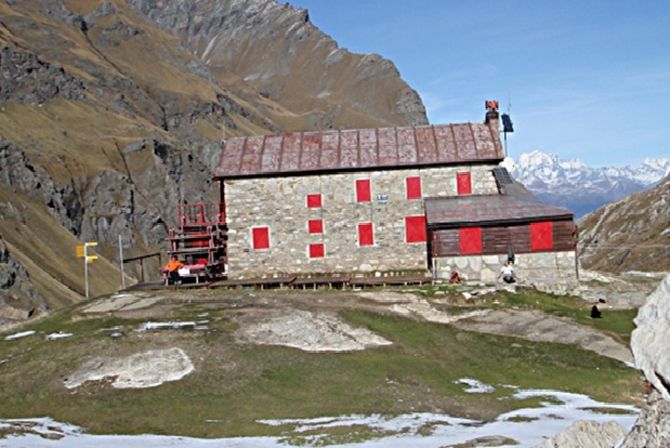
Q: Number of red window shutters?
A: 11